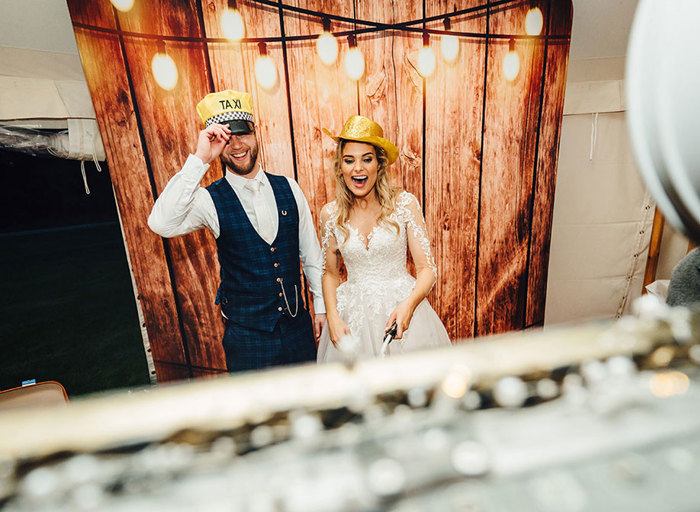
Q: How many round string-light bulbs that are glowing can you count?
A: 10